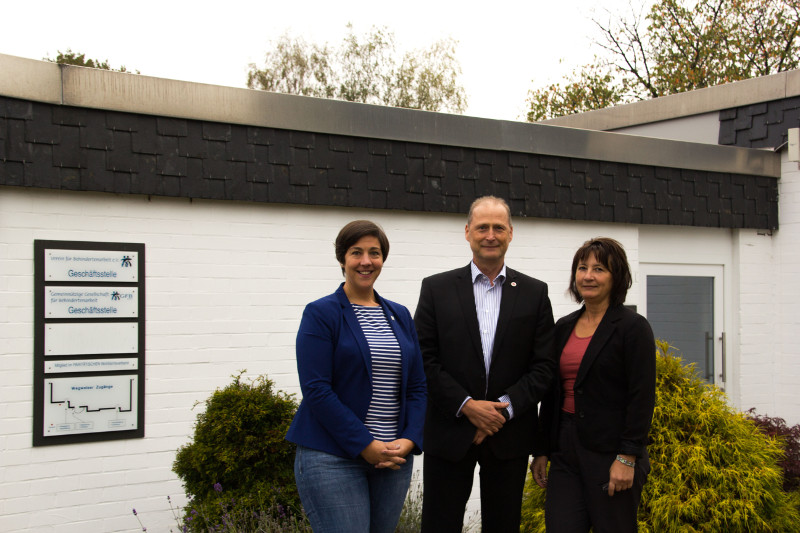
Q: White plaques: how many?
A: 5